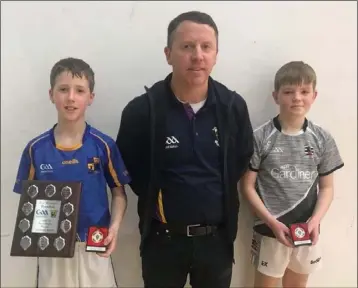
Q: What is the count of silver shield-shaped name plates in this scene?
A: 10